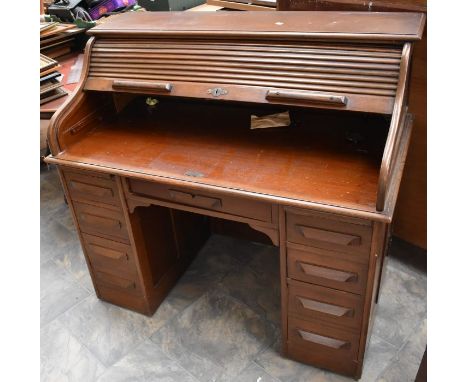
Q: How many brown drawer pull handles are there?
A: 9